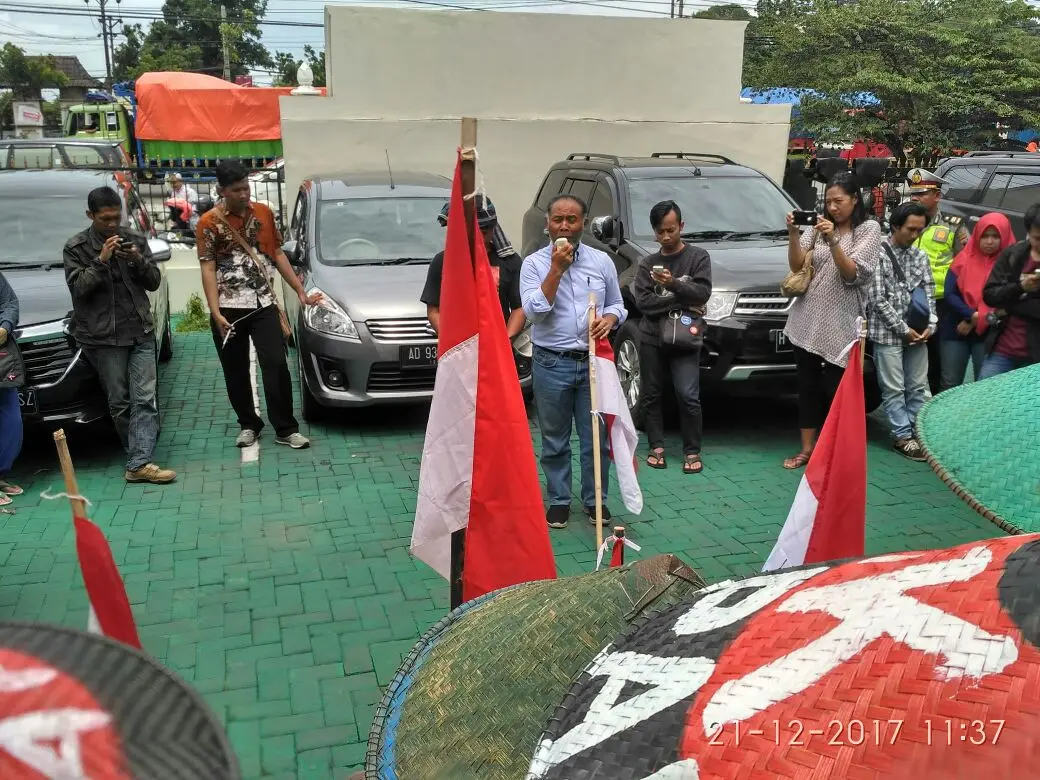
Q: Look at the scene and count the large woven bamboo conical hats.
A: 4